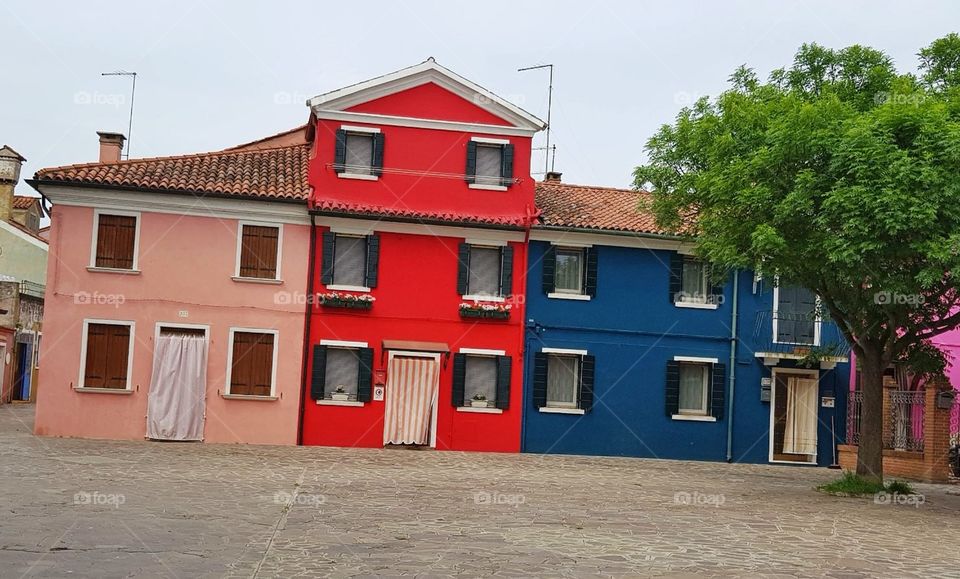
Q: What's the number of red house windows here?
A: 6